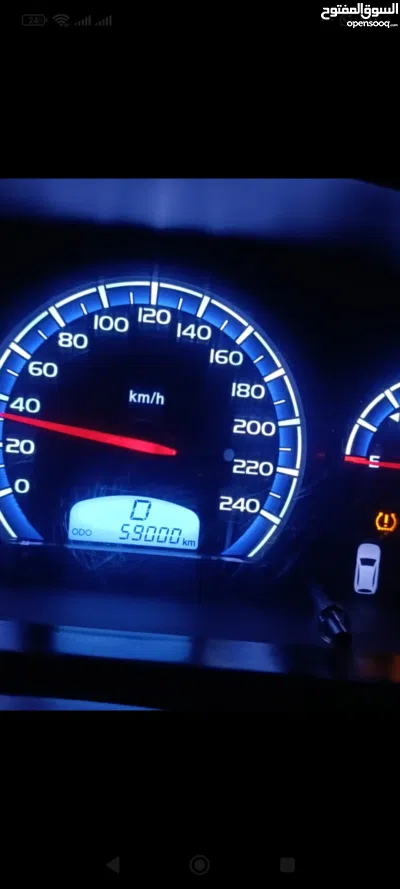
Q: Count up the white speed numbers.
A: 13